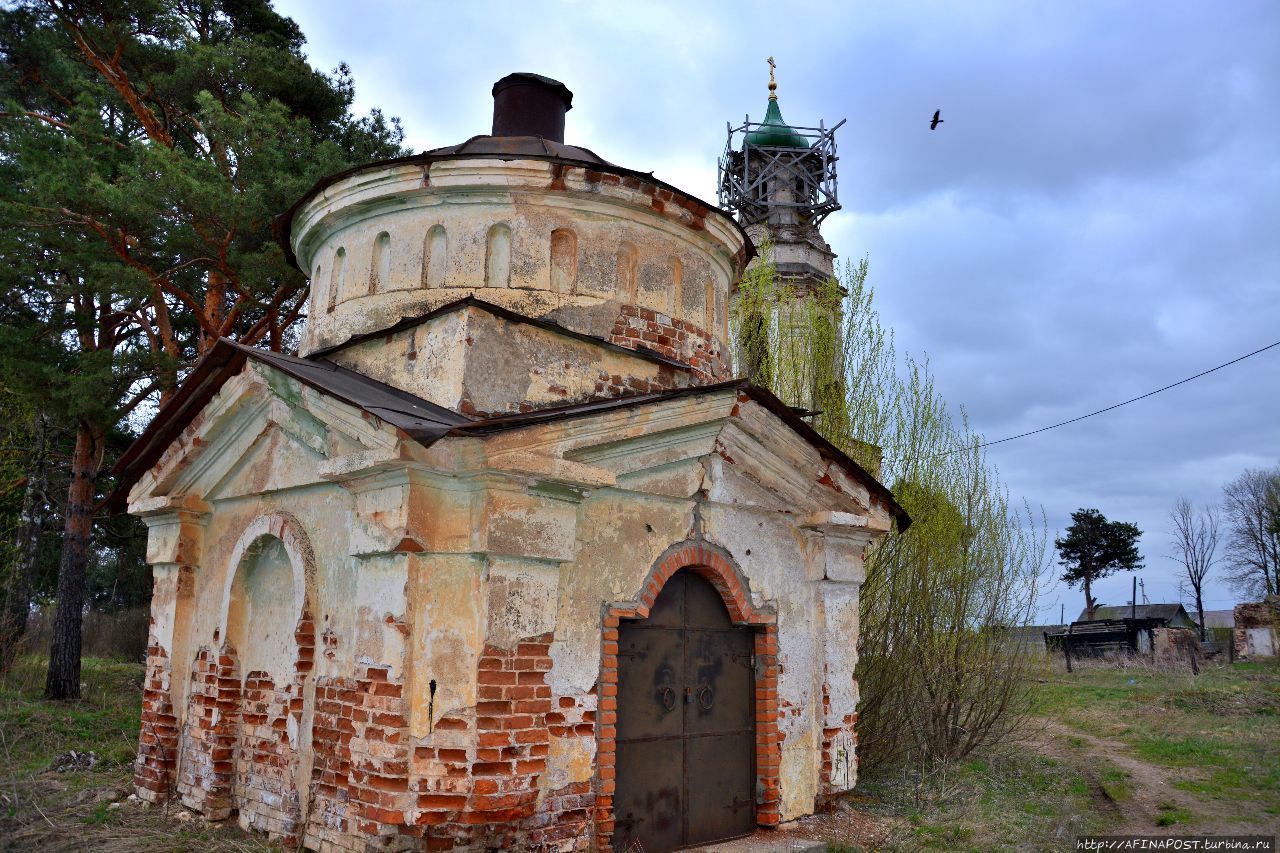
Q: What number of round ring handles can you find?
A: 2